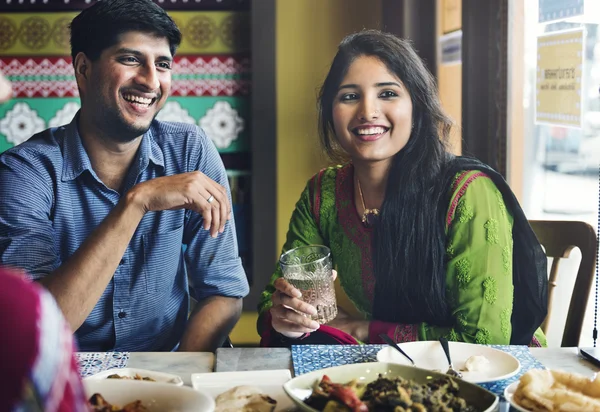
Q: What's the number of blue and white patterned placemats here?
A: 2